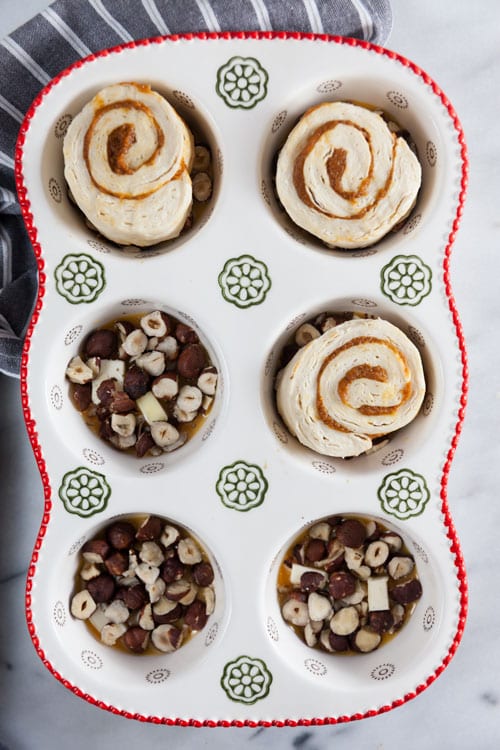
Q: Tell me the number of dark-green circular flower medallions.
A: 8